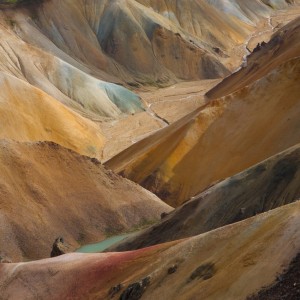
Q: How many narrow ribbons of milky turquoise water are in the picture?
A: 1